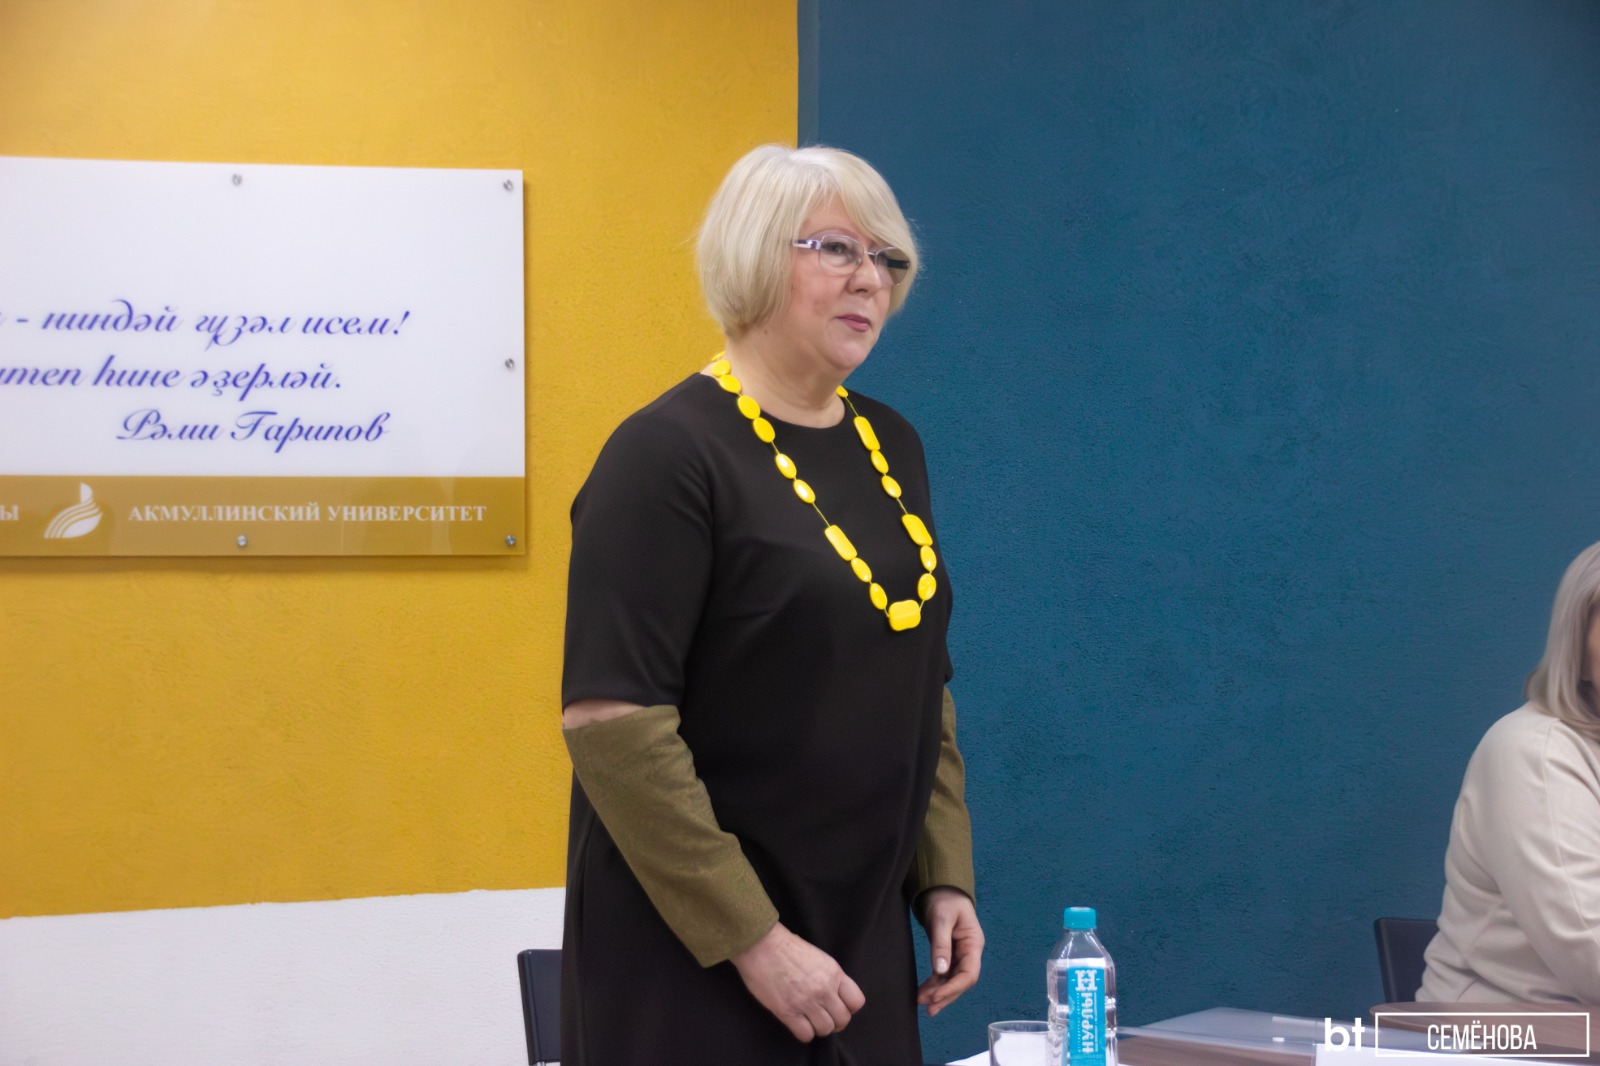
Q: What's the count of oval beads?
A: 14